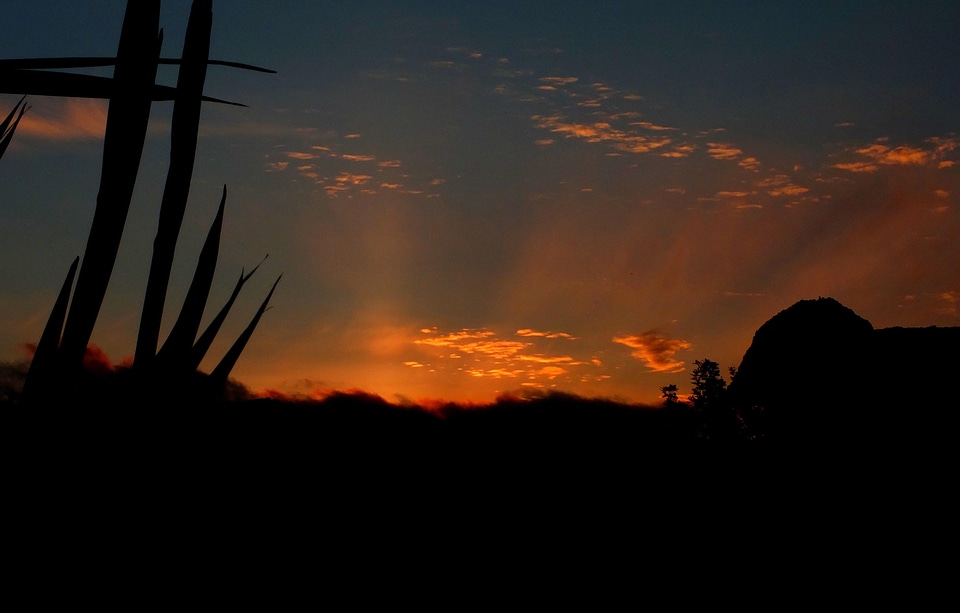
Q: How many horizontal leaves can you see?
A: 2